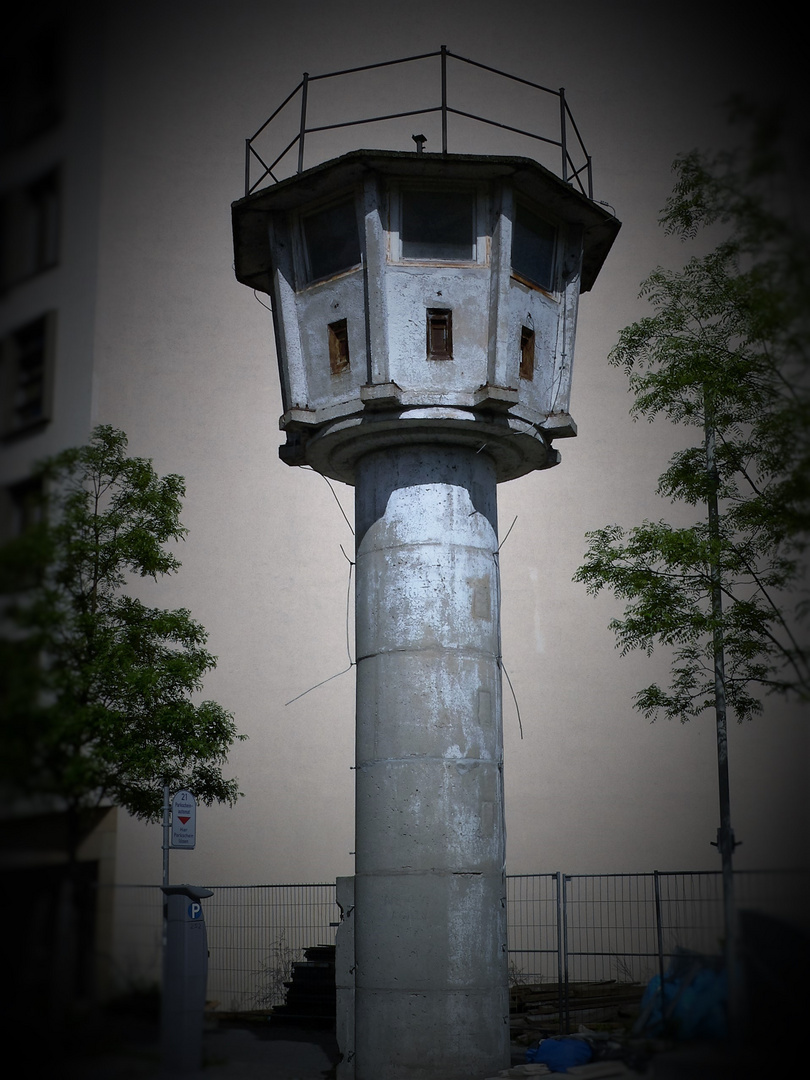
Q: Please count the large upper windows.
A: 3